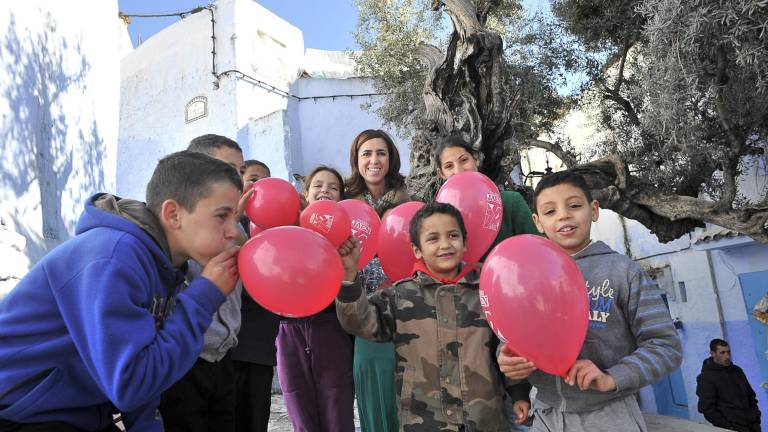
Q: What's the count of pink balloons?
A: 8